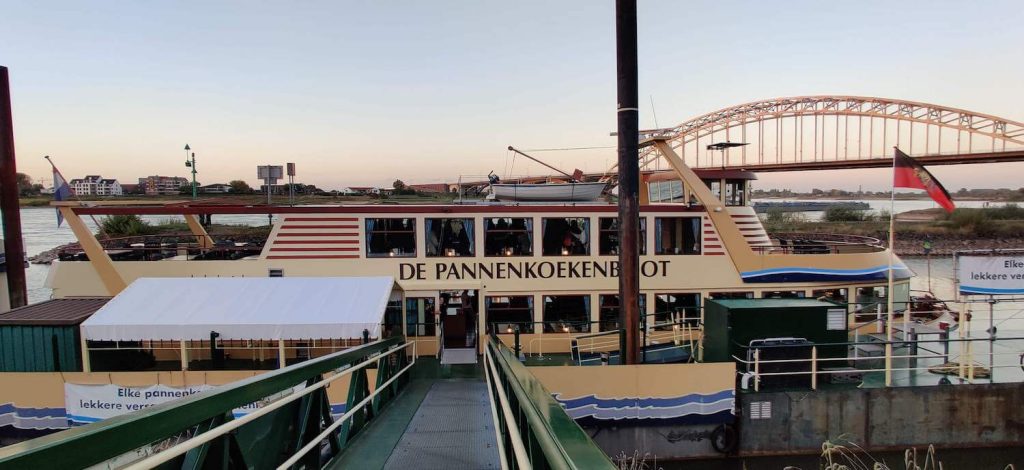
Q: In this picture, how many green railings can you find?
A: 2